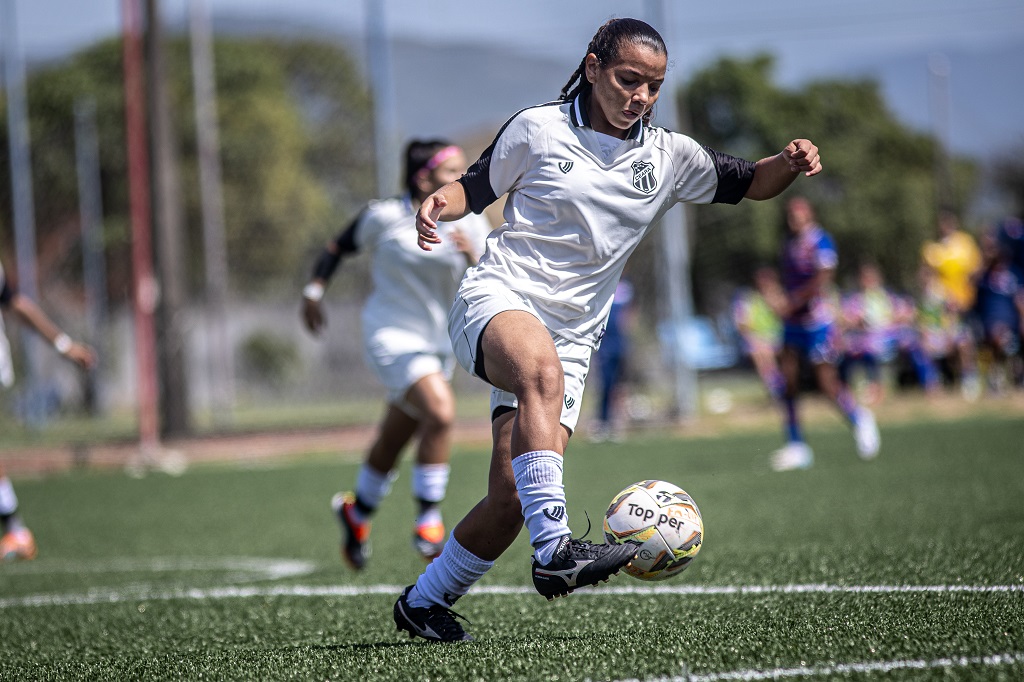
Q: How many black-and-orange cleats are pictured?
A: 2